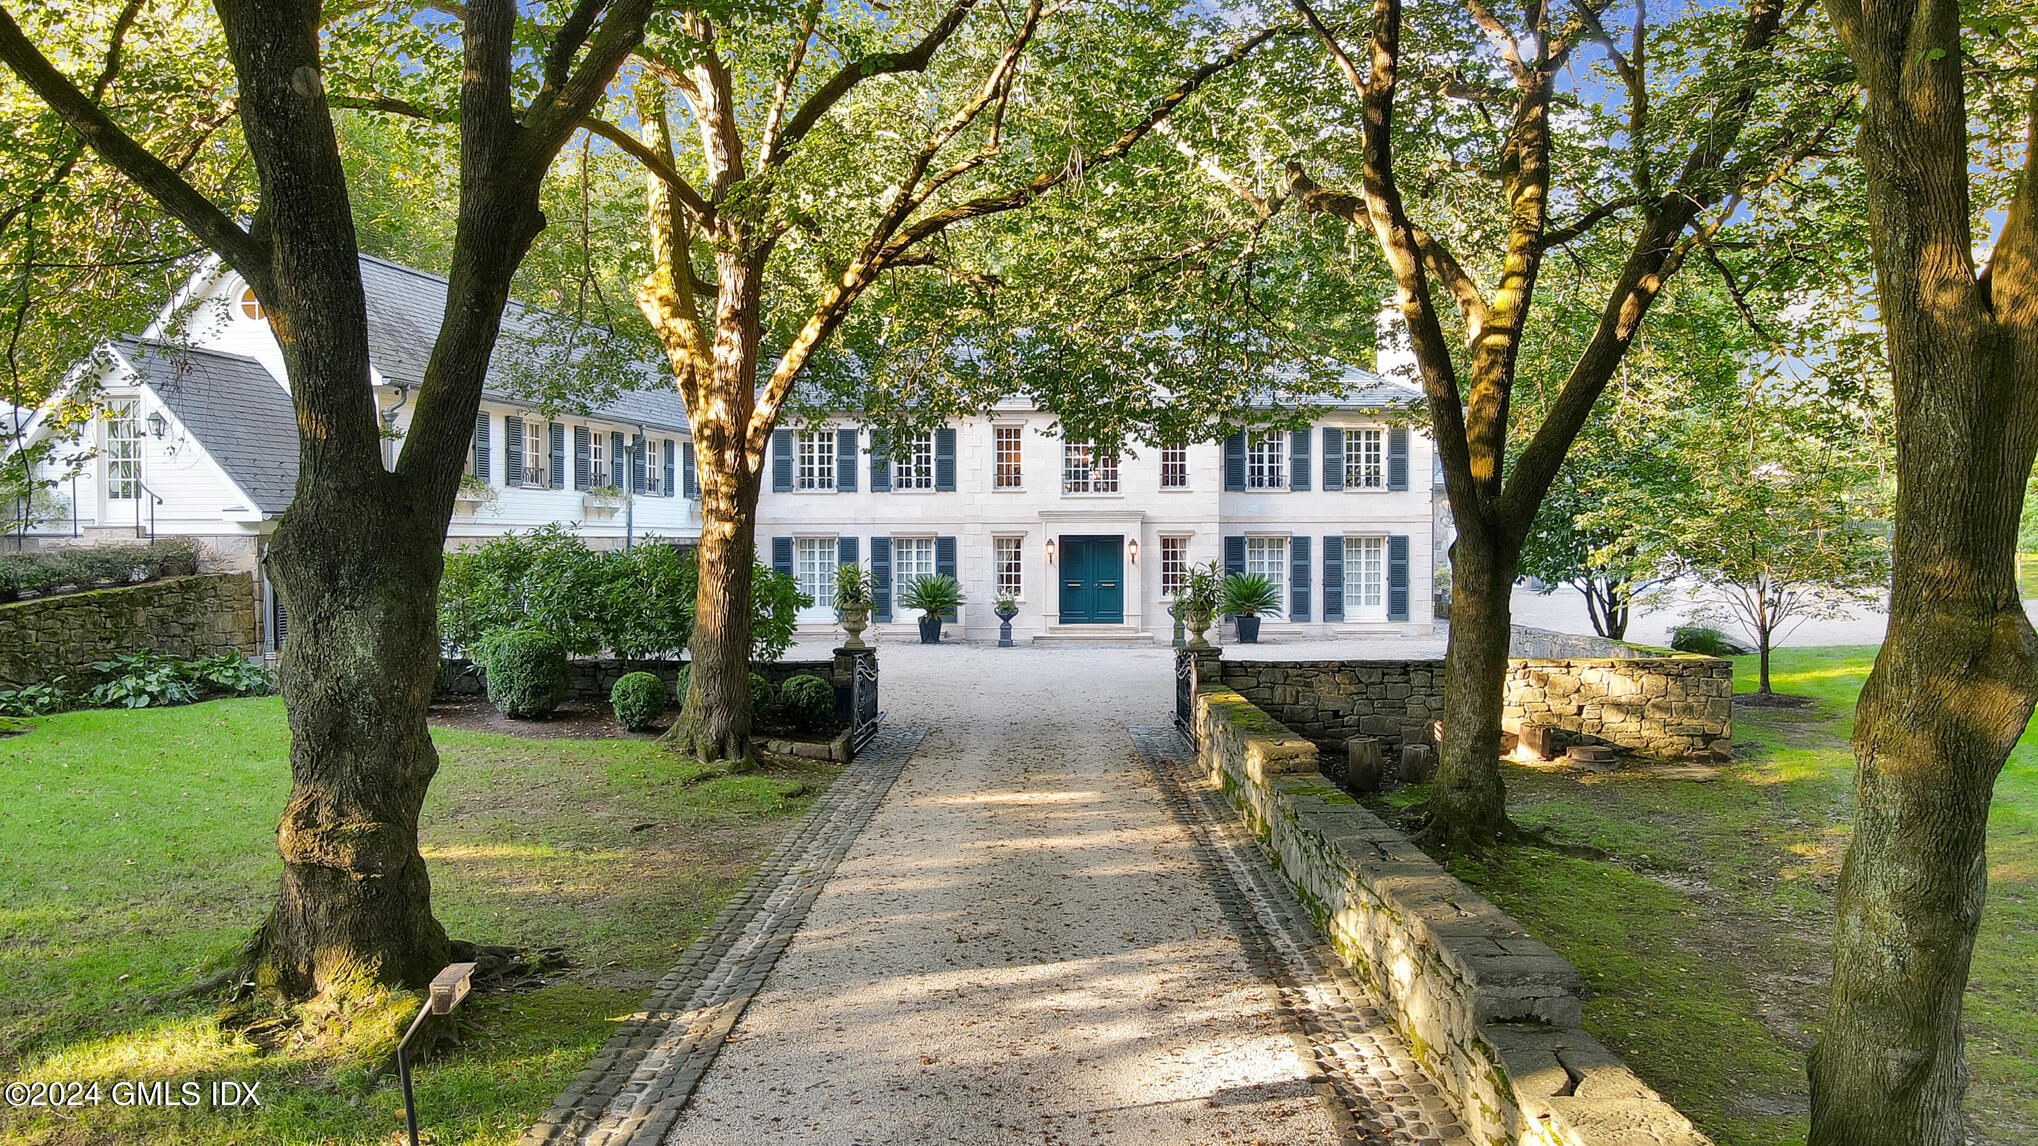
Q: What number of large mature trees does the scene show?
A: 4